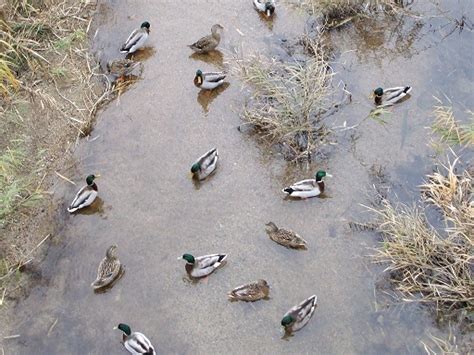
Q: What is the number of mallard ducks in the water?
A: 15